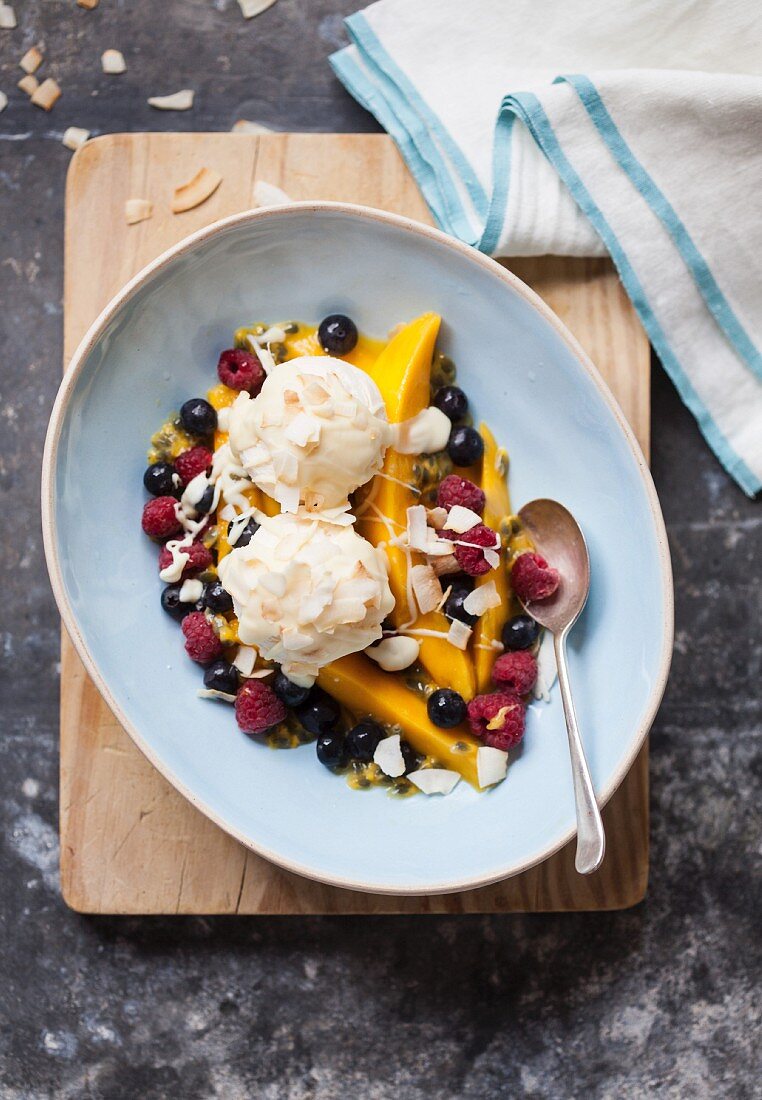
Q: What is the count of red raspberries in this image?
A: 11